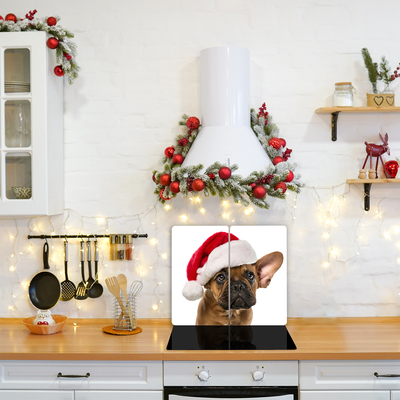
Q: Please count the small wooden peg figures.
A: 2